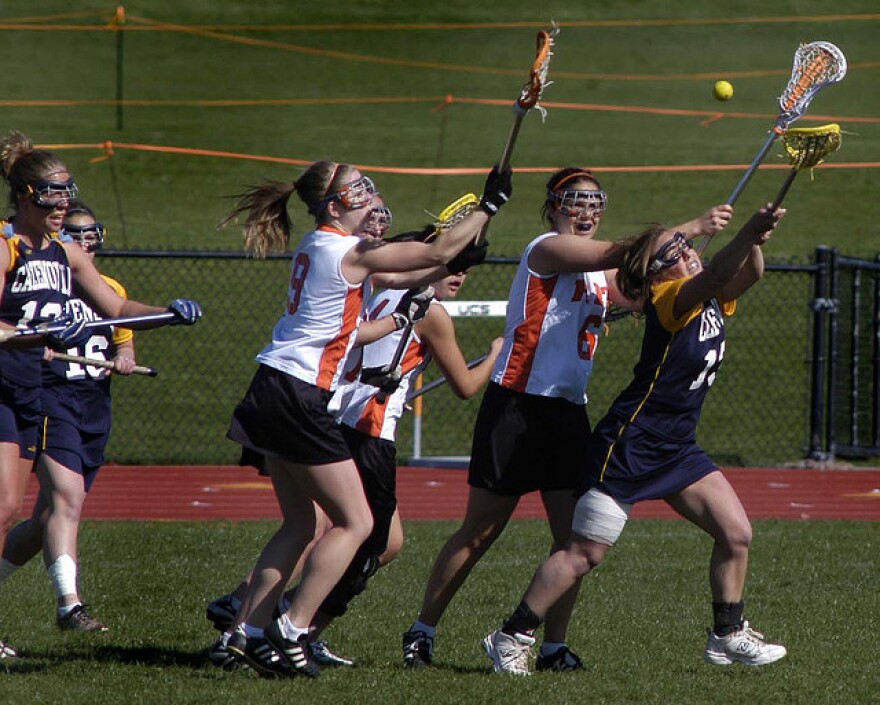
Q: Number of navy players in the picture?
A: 3